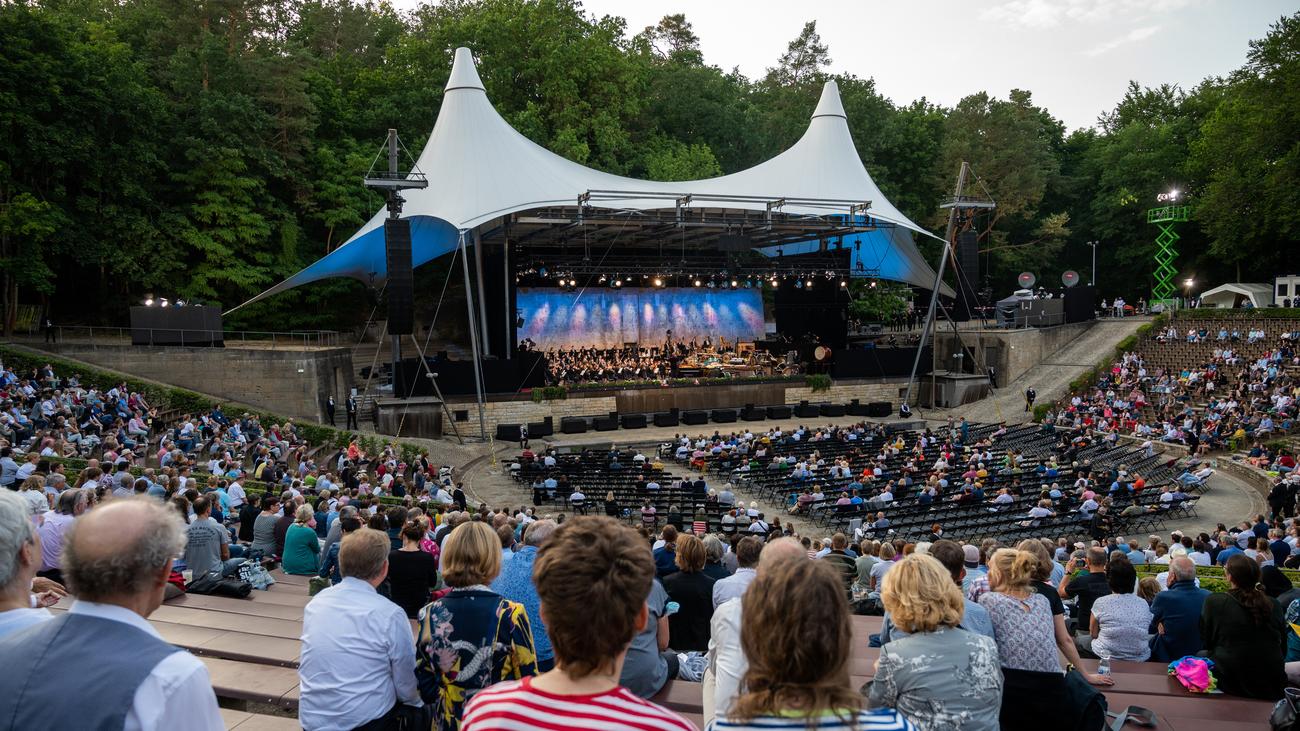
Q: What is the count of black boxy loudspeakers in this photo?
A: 14